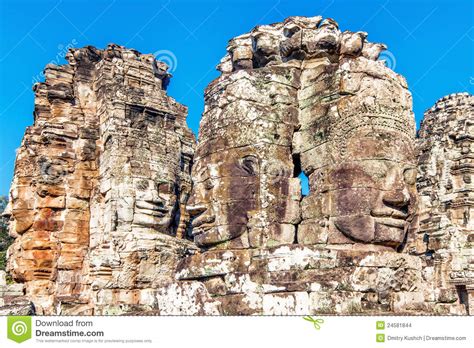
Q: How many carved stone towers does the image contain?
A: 3